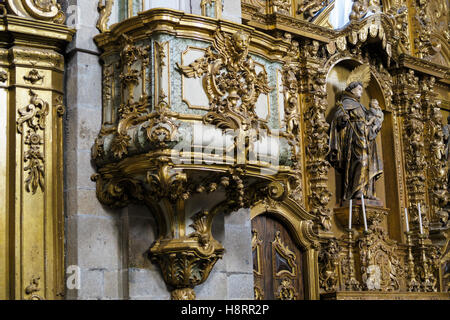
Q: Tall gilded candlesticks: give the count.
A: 4